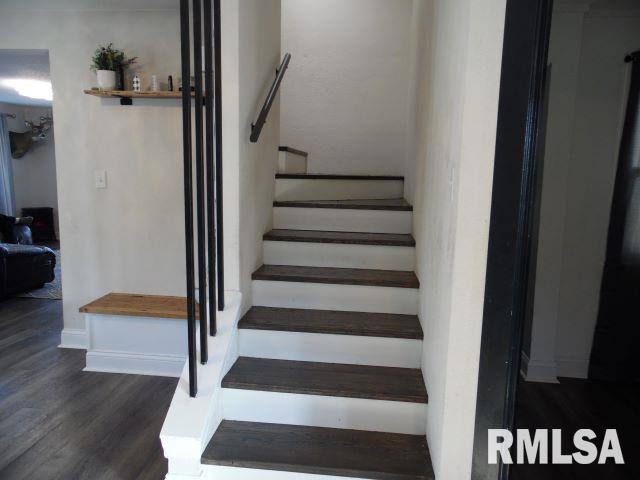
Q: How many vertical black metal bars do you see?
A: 4